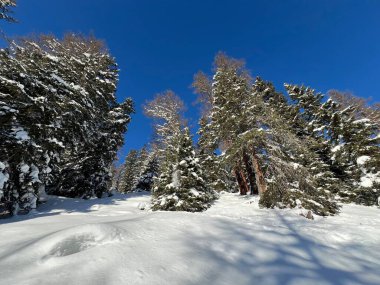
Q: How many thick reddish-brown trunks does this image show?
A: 3